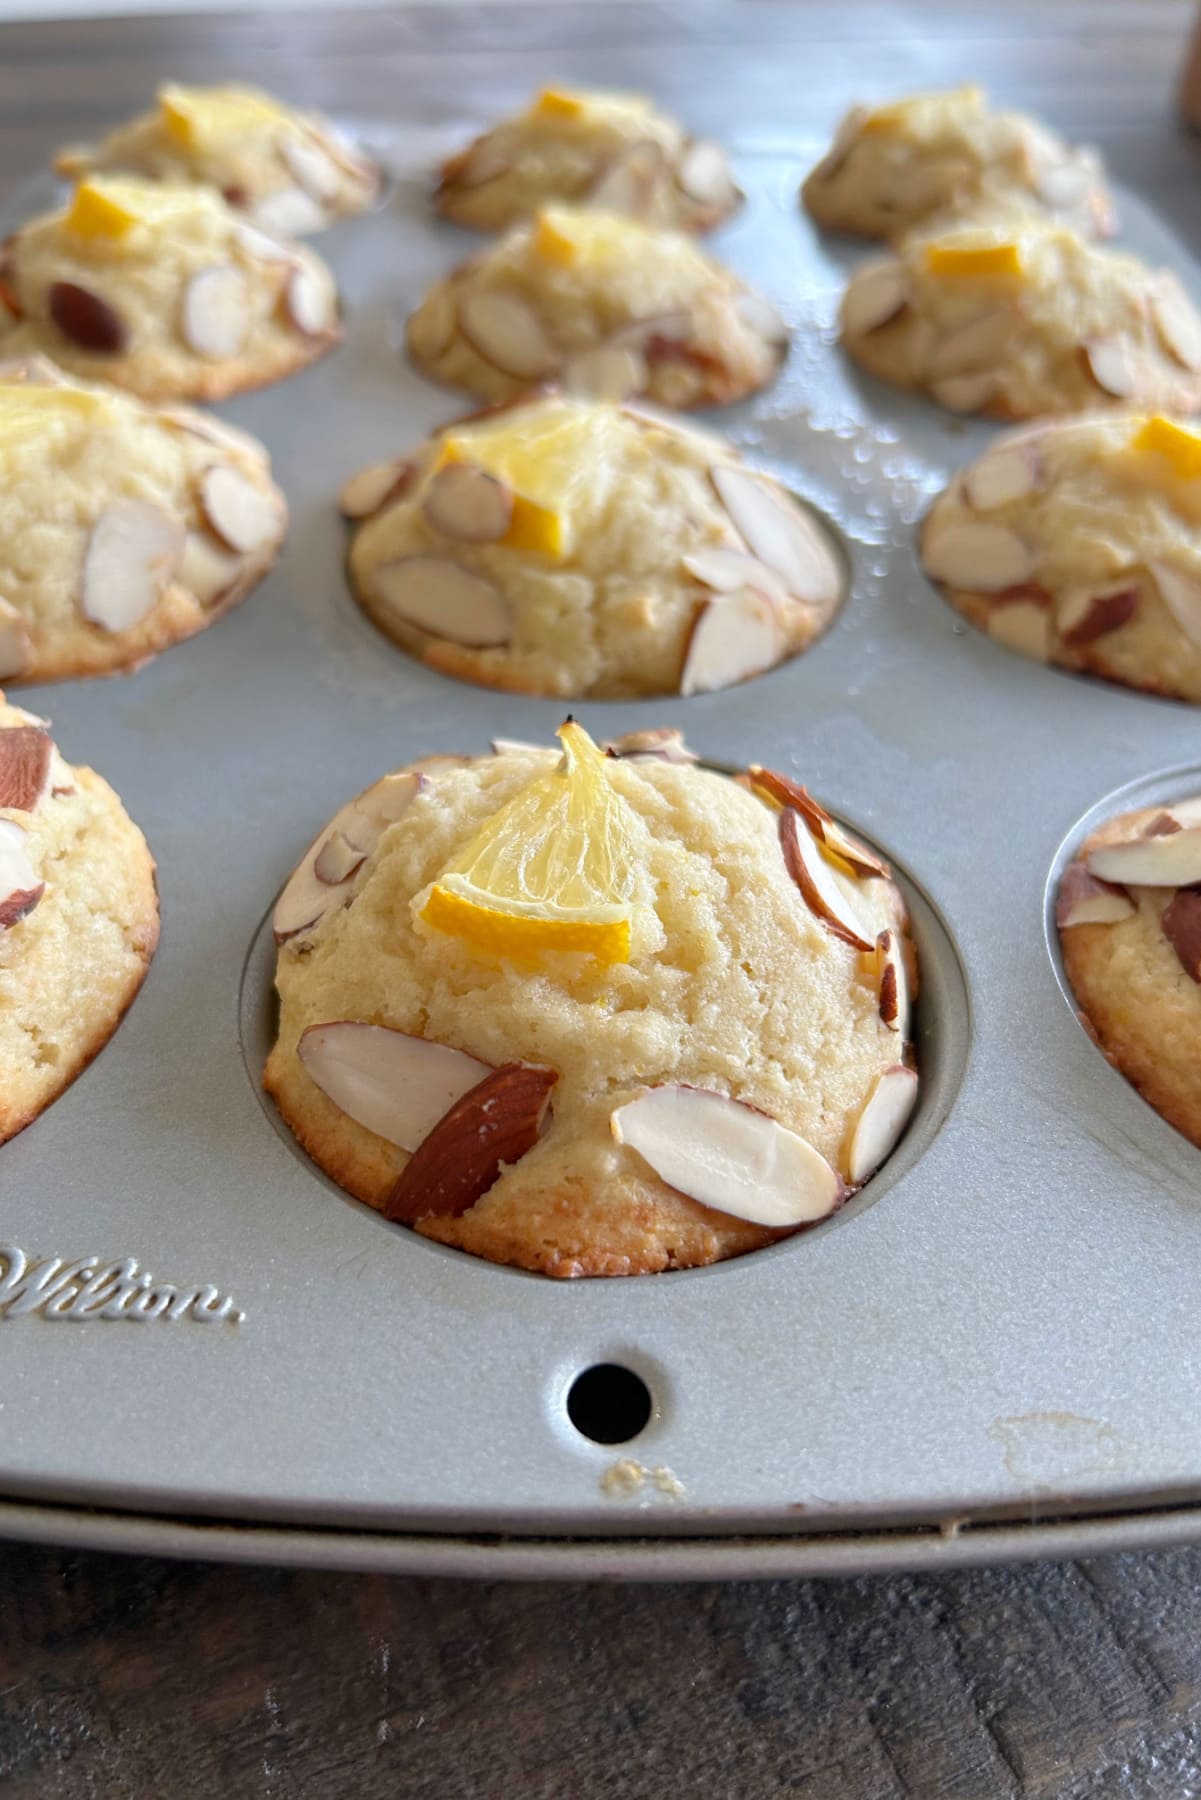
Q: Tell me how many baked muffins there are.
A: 12